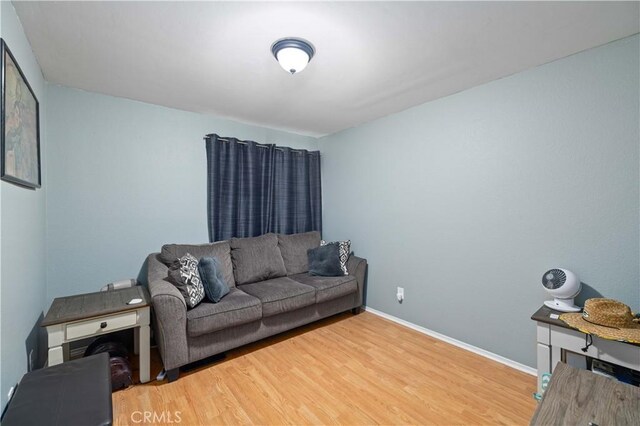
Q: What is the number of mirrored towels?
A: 0